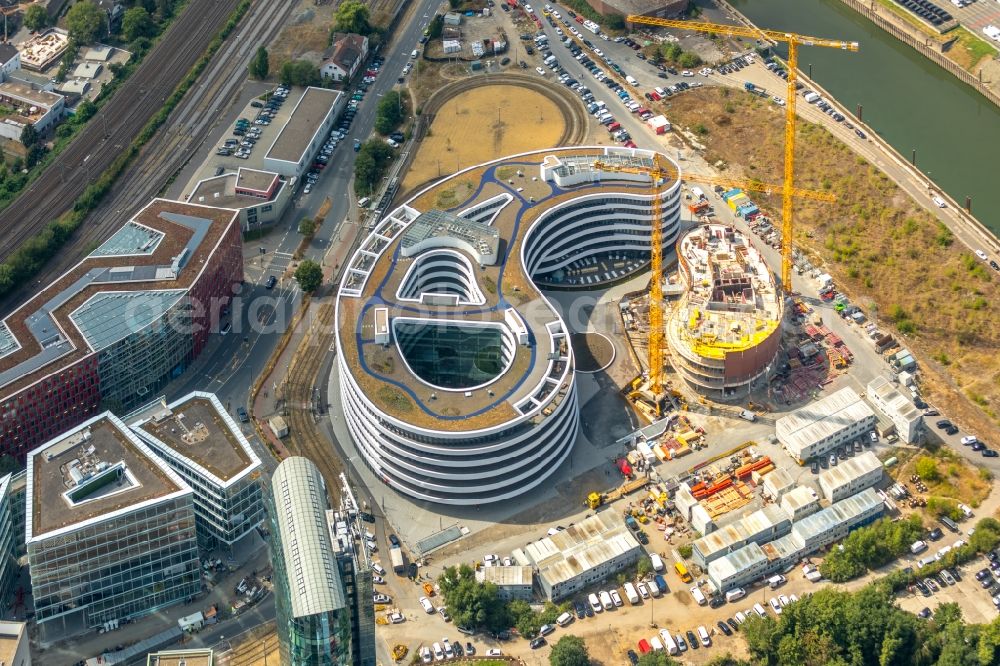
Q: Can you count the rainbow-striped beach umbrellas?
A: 0